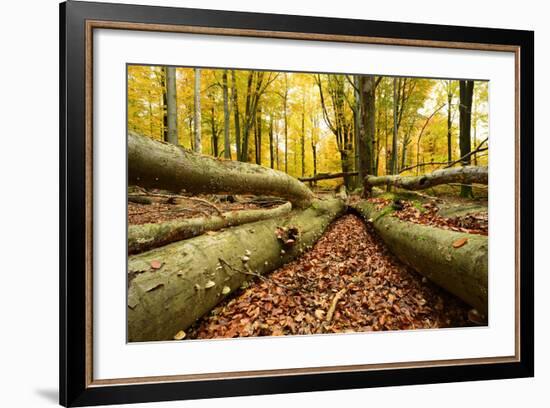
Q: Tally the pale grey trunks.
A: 2